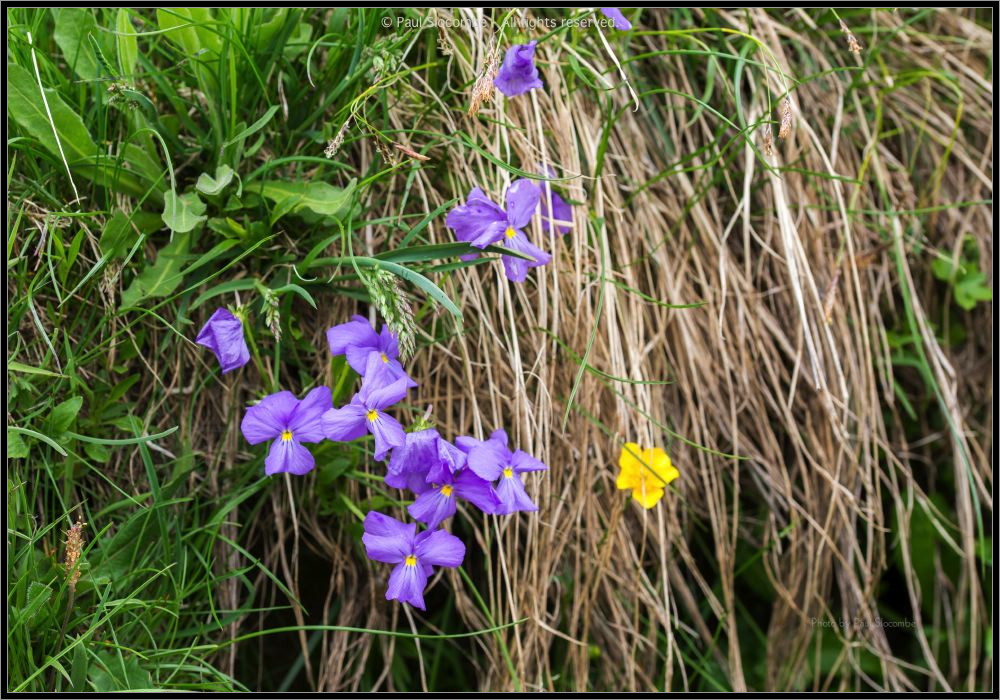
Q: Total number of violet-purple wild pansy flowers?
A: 12